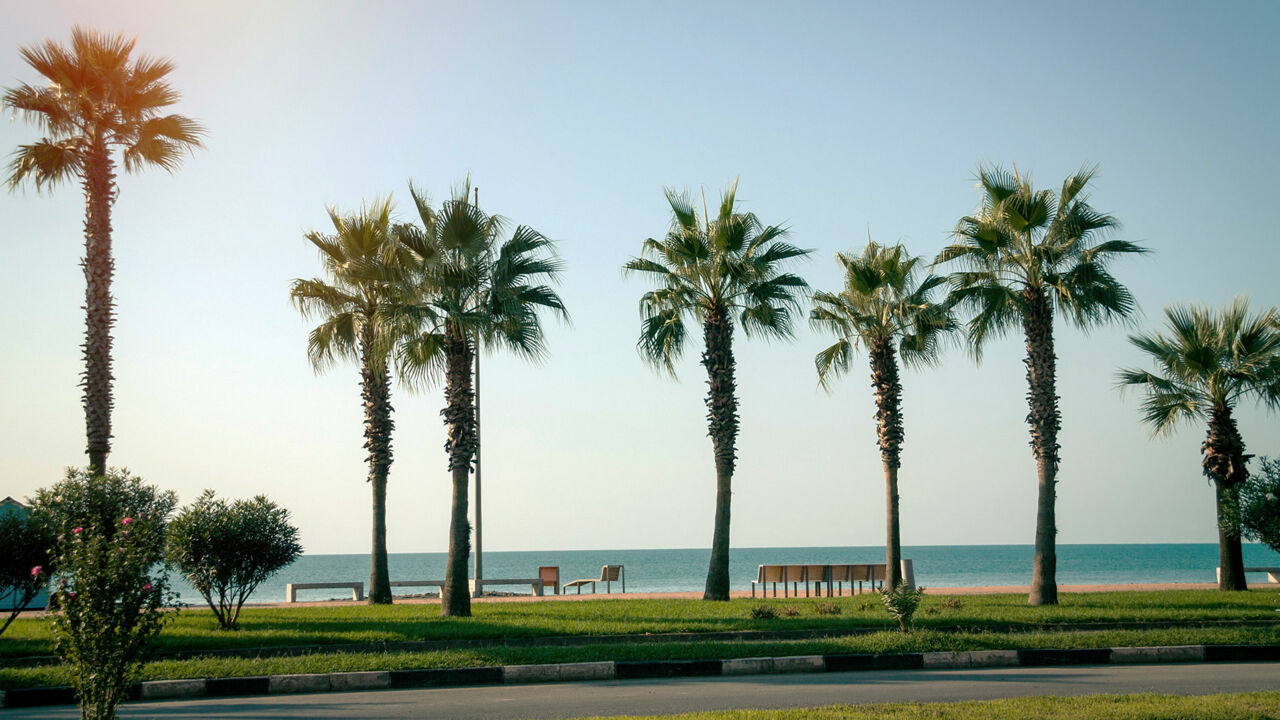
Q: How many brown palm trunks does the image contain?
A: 7